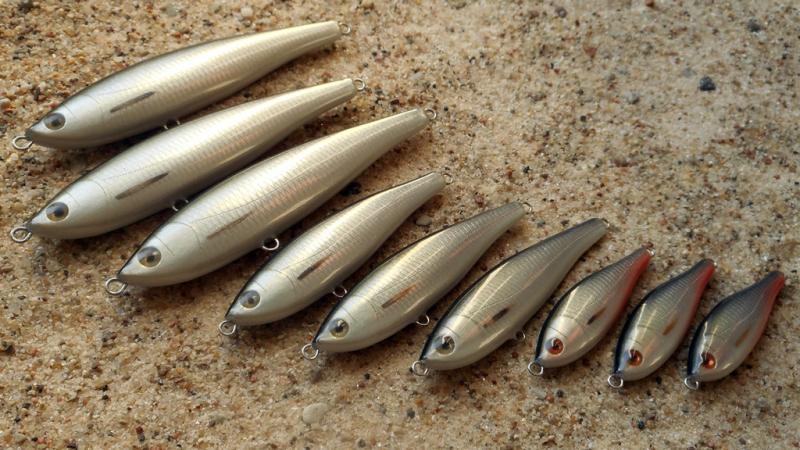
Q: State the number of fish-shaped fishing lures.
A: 9